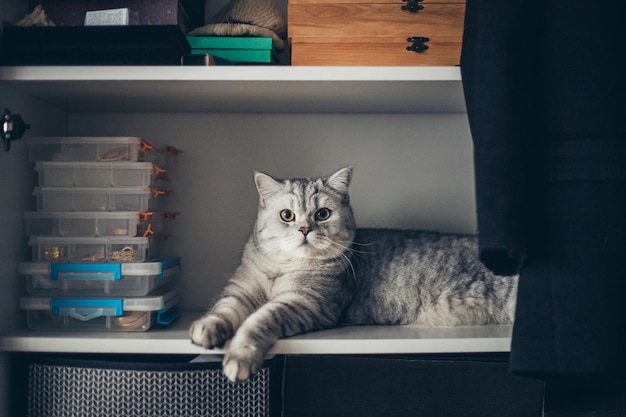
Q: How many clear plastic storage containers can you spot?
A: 7